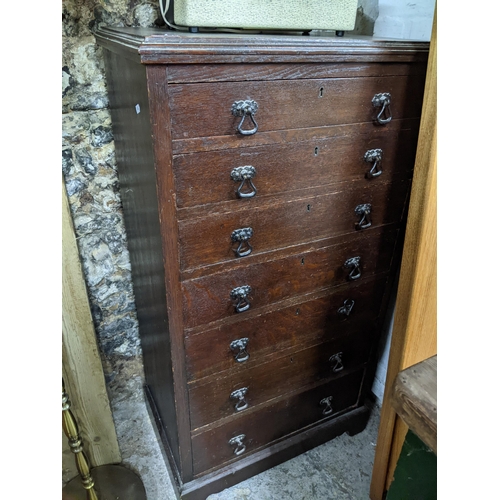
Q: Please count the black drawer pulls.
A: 14